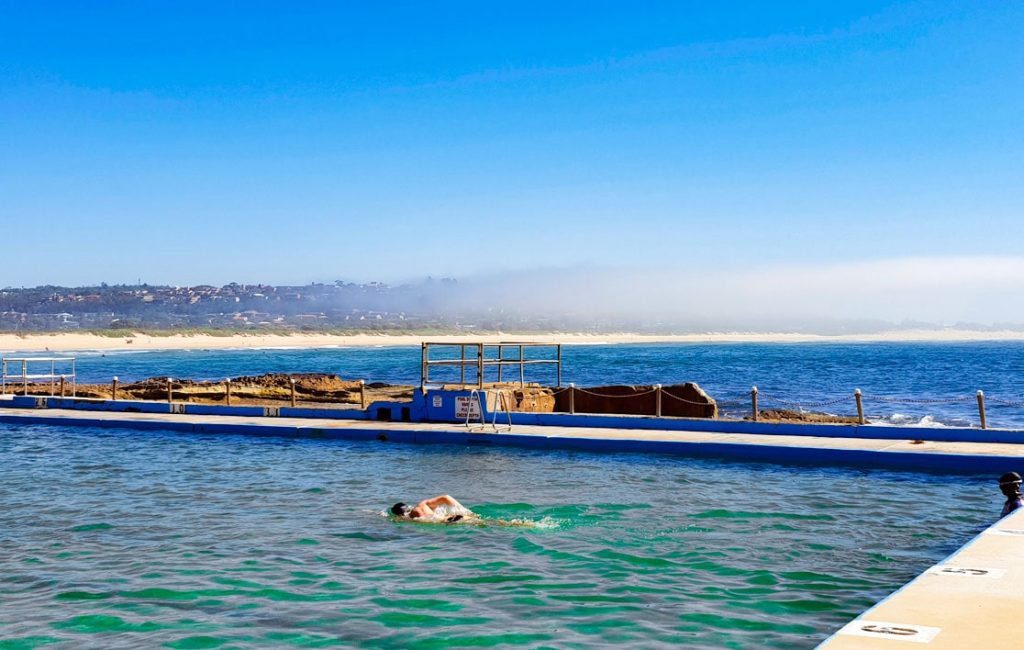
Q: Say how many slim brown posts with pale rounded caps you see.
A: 11